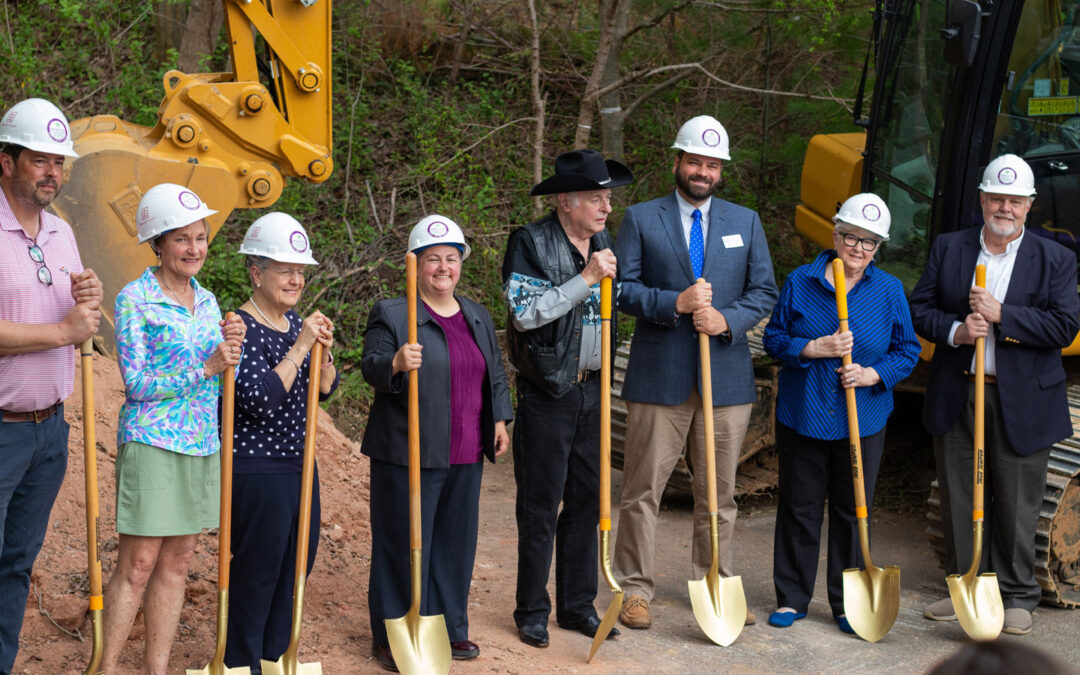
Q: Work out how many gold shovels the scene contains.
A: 8